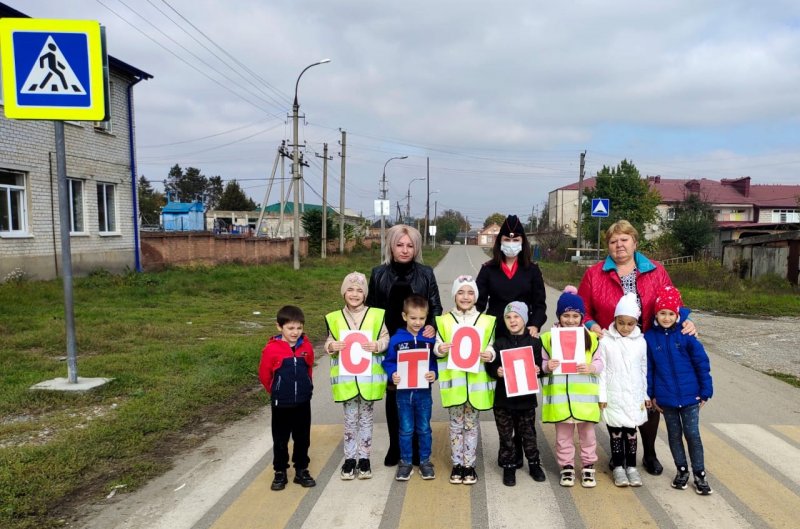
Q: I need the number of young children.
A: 8